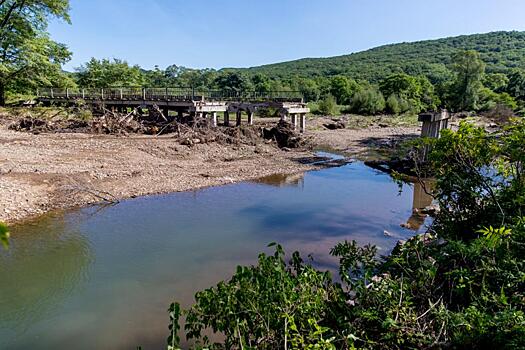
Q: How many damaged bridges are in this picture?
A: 1